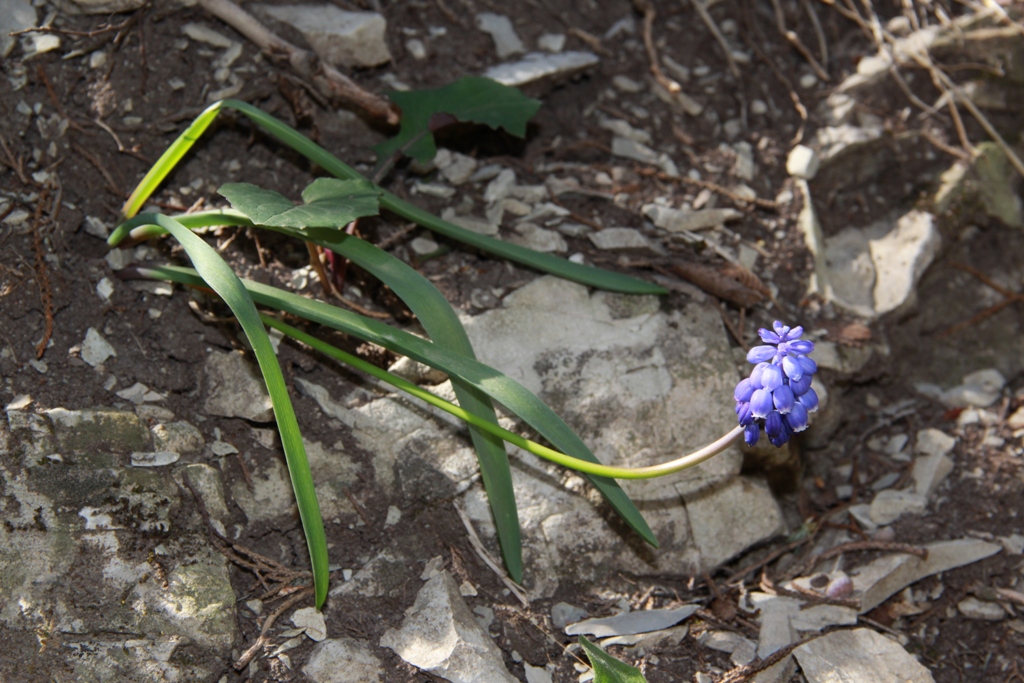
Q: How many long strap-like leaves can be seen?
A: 4